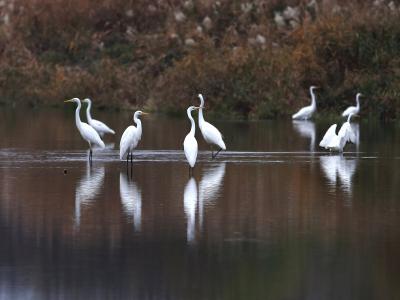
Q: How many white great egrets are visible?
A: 8